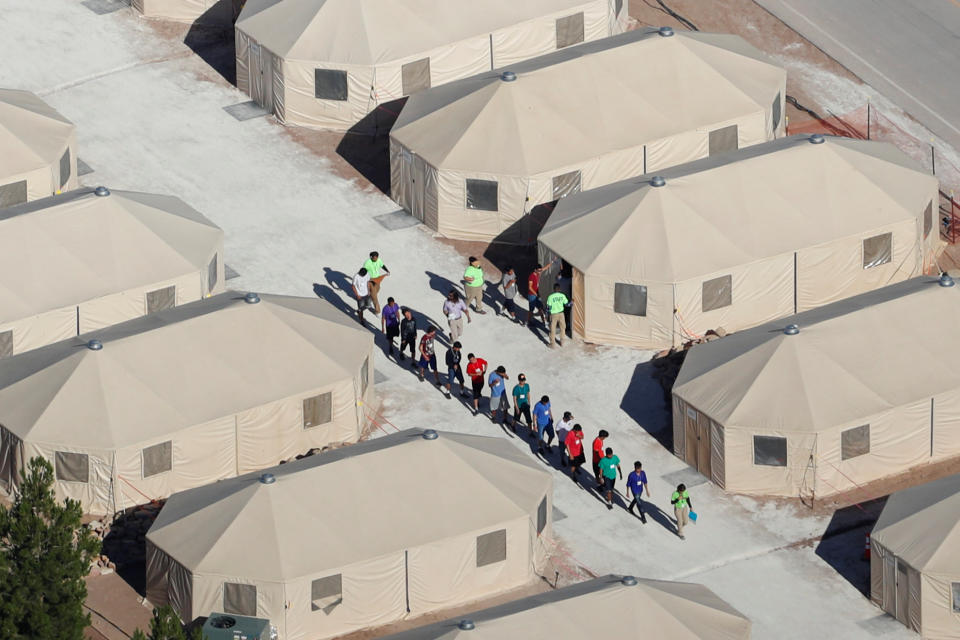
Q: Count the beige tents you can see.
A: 11